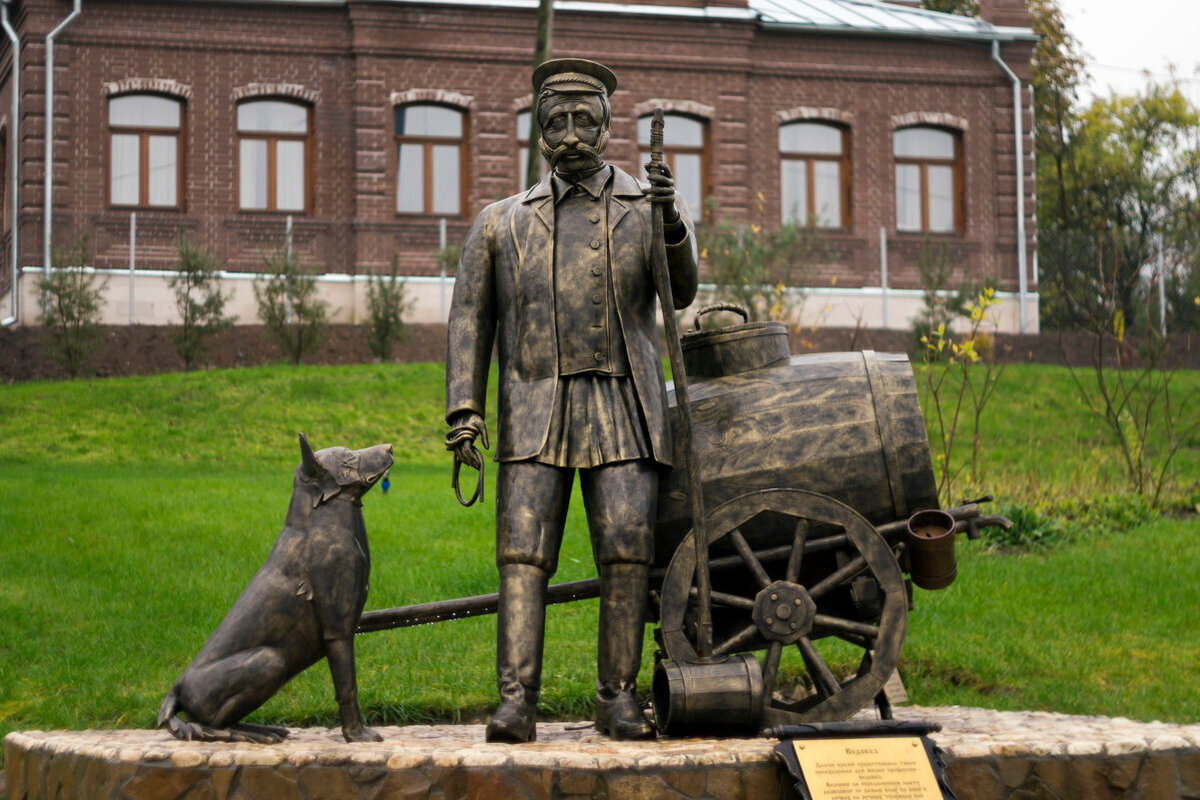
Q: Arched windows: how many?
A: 7